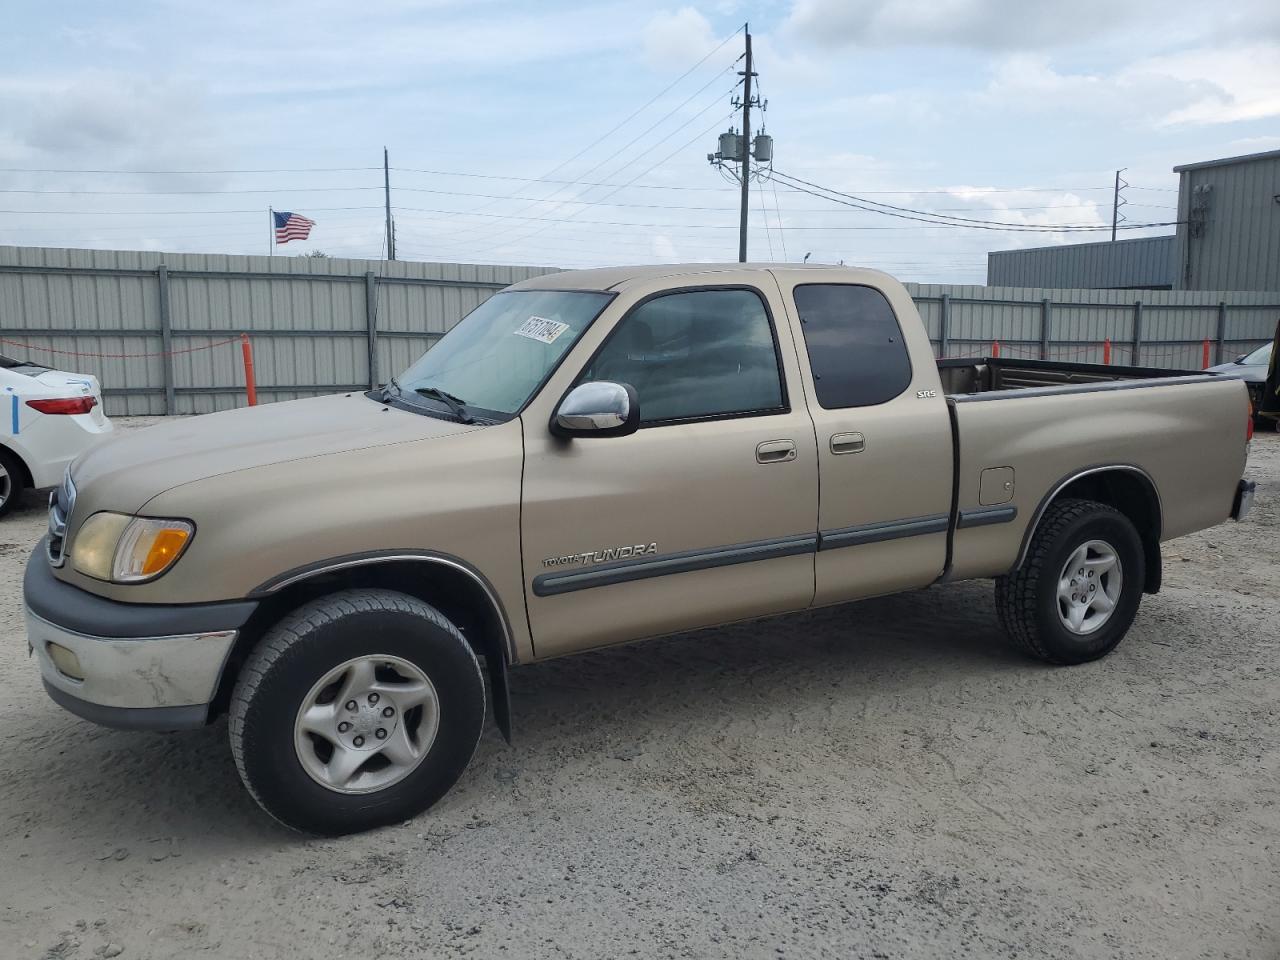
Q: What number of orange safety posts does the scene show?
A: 4